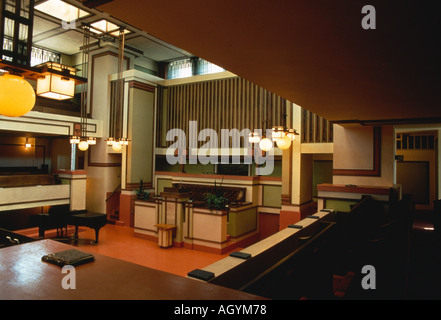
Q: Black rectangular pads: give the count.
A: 5